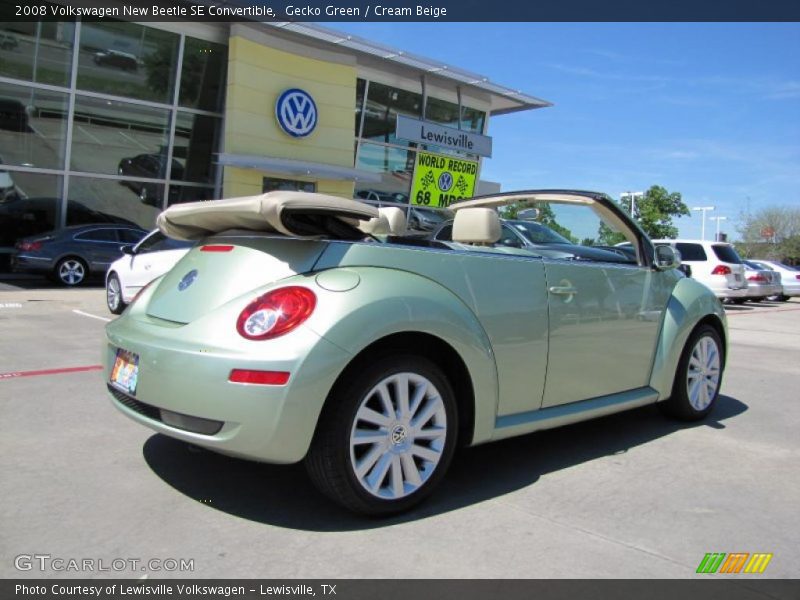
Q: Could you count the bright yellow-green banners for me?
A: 1